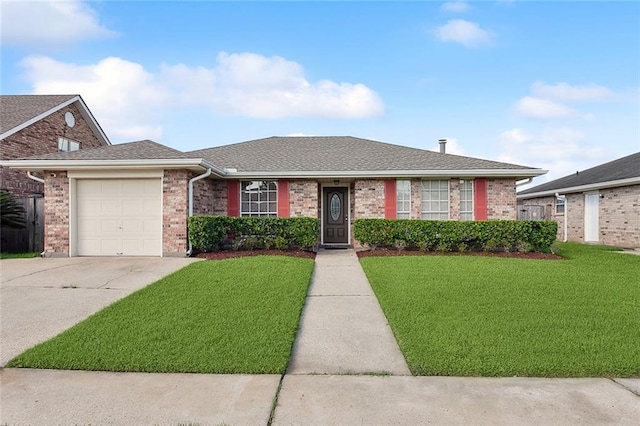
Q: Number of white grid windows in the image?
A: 4